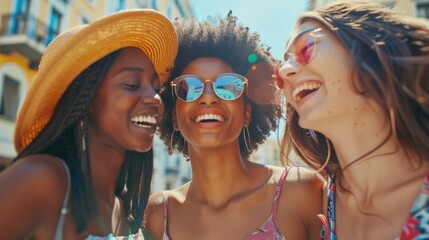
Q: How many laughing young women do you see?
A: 3